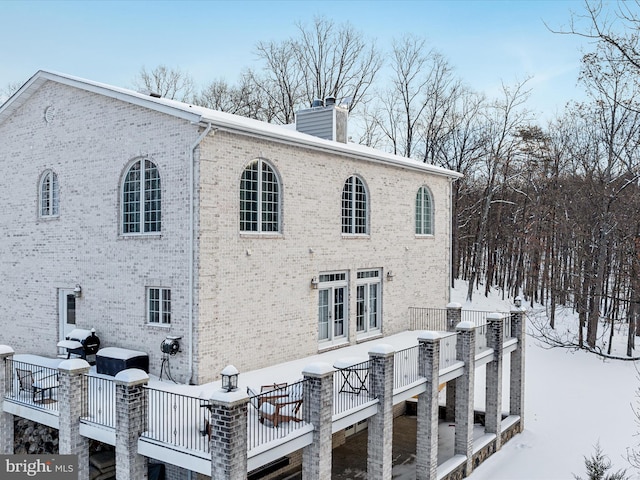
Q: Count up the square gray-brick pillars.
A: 11